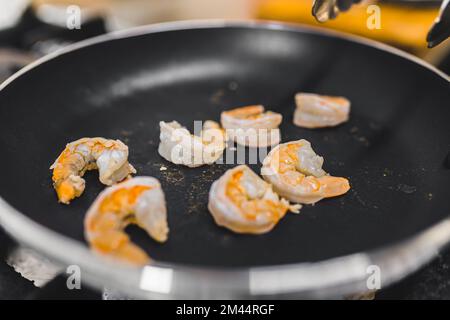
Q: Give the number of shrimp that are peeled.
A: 7